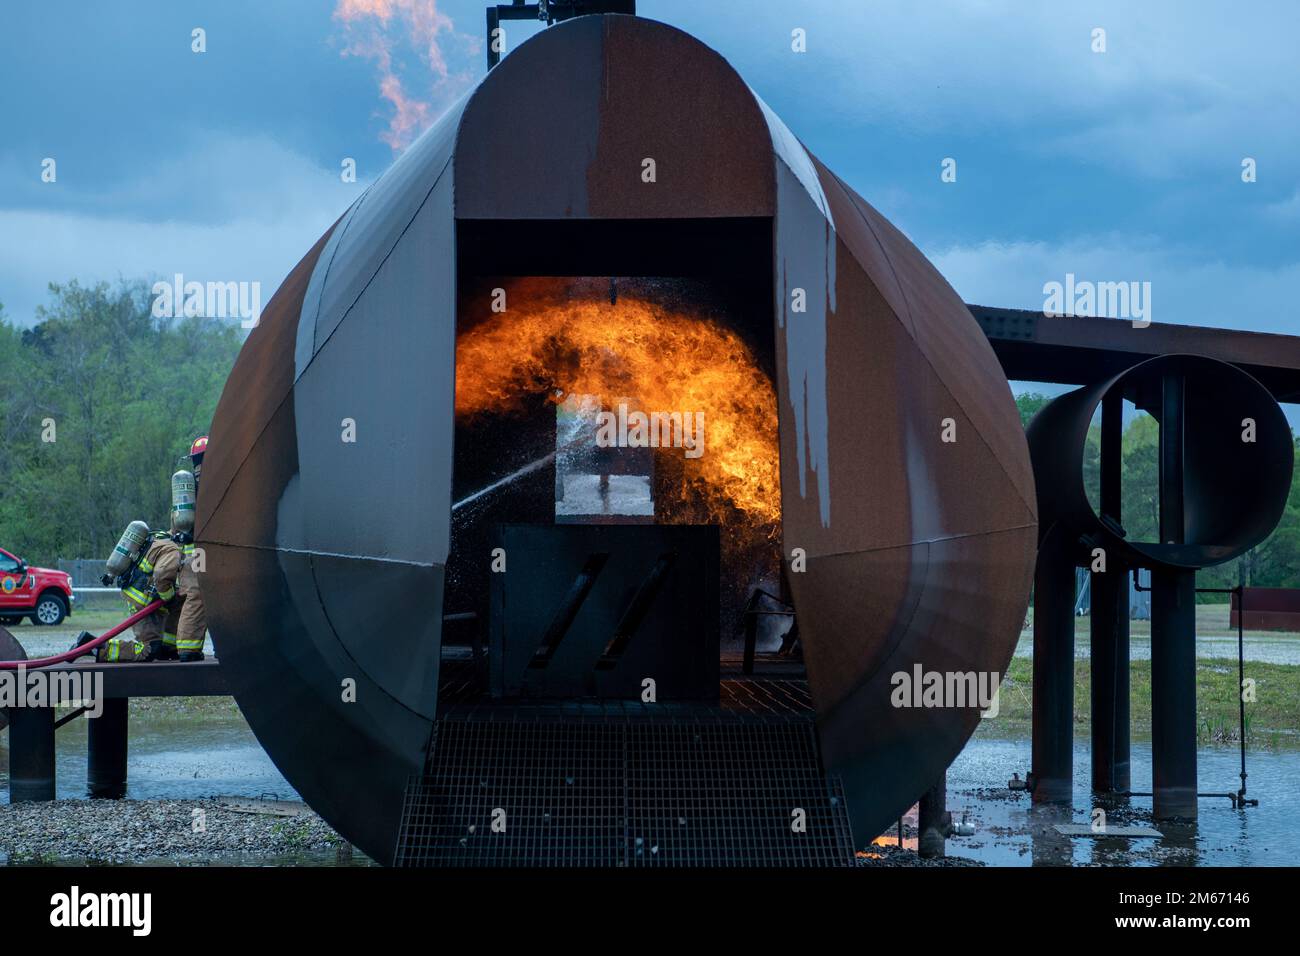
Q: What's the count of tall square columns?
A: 3